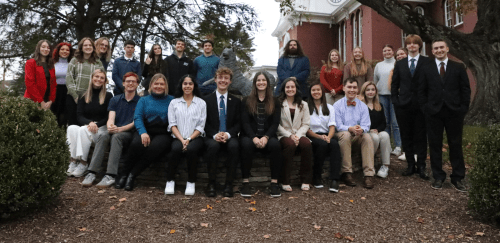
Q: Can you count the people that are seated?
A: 10